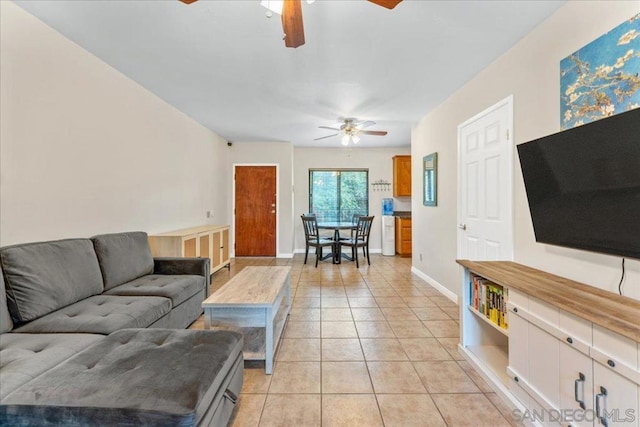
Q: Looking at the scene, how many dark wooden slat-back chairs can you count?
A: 4